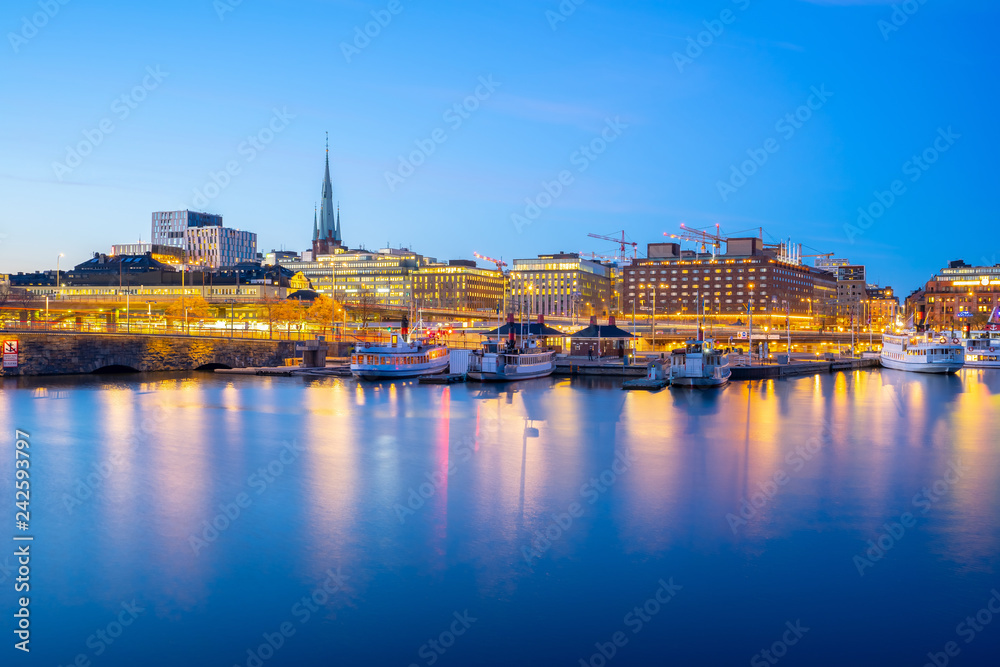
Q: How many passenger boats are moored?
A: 5